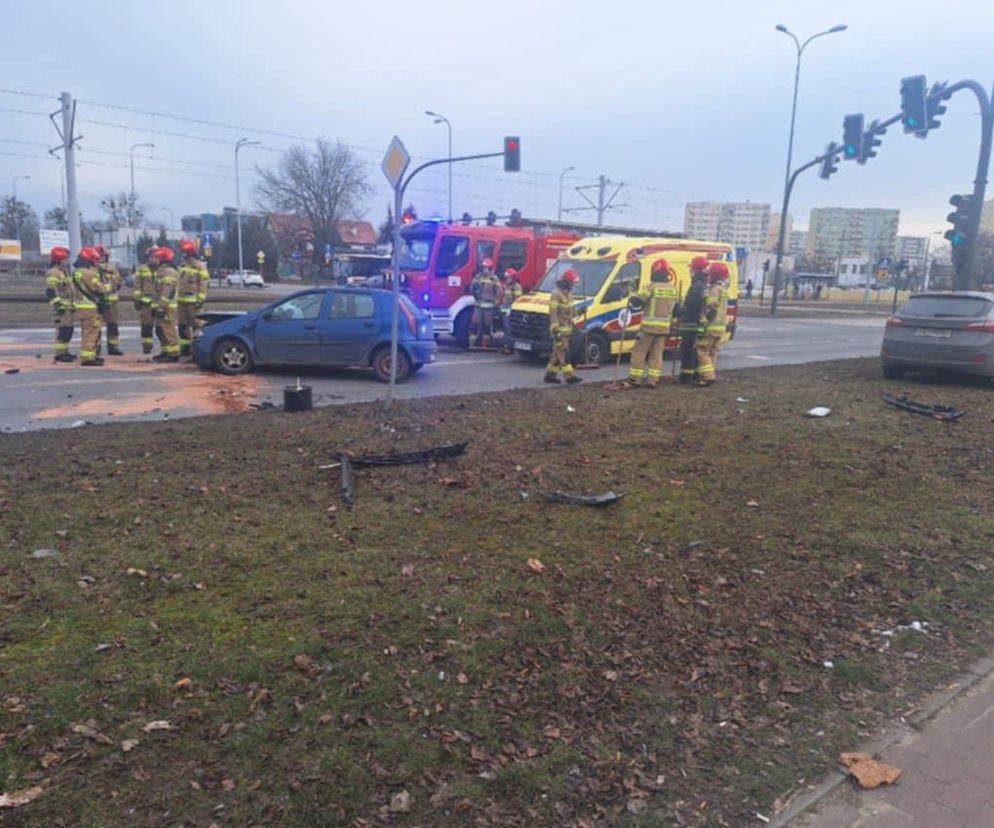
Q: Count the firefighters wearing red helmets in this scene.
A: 12